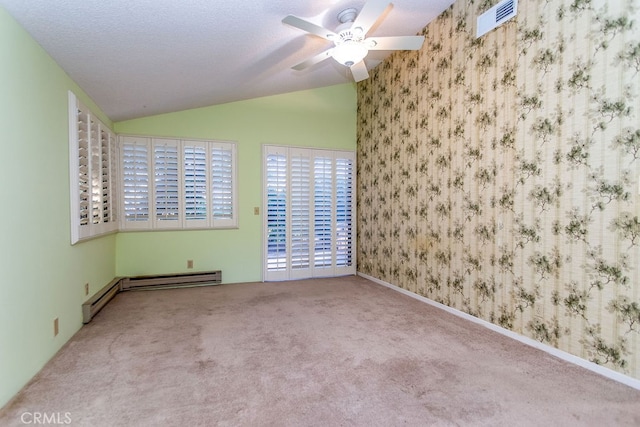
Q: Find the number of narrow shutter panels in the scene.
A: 12